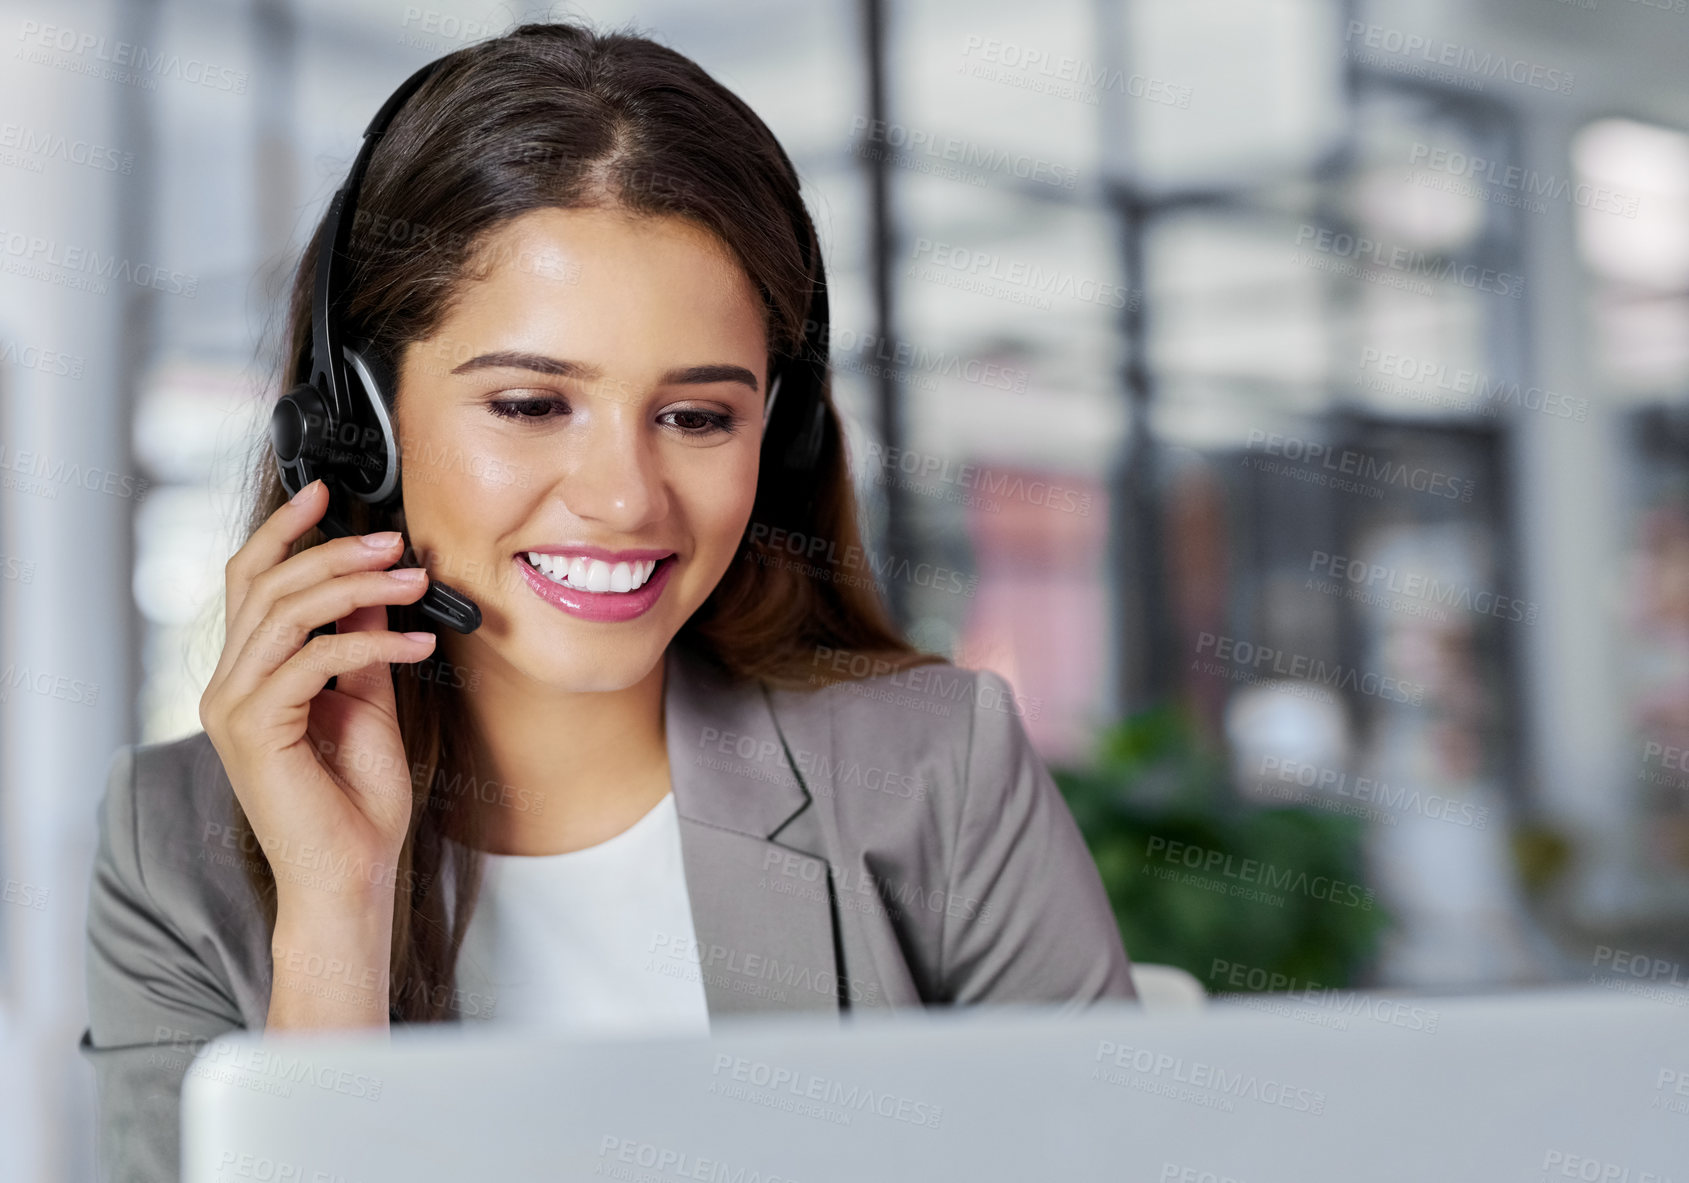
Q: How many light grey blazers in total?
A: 1